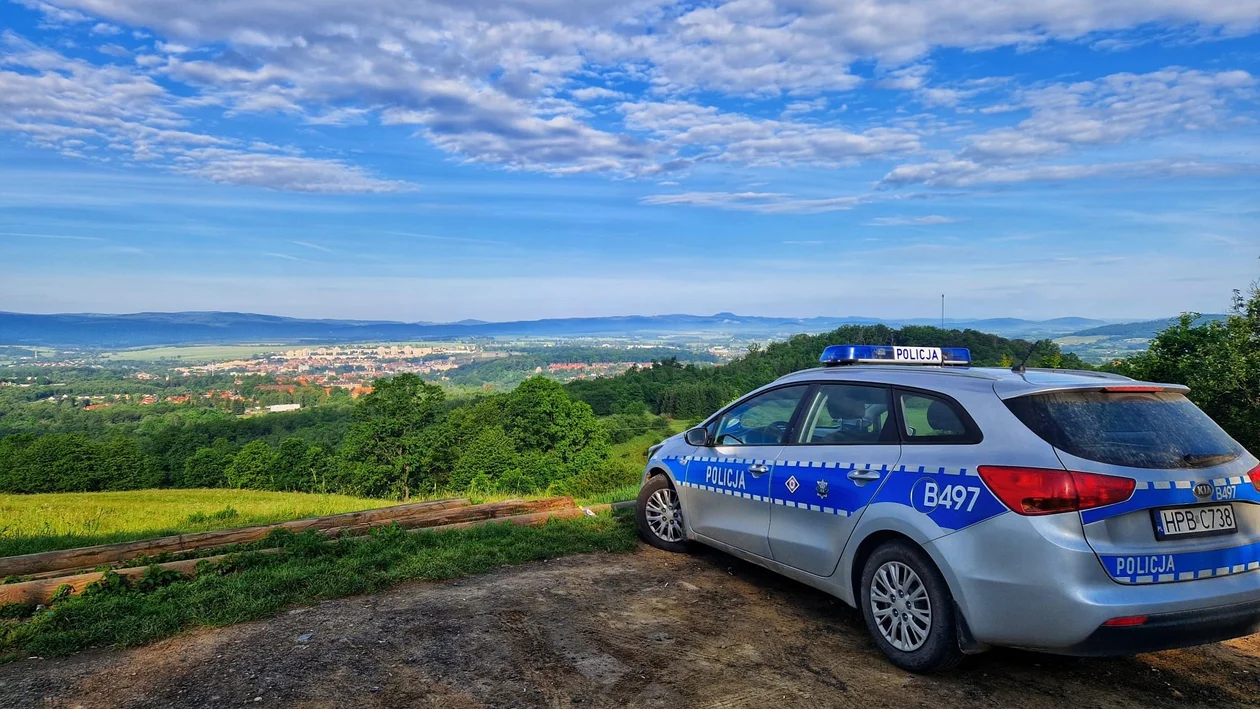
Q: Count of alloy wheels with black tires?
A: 2